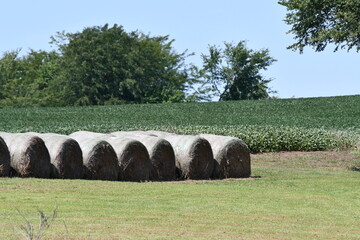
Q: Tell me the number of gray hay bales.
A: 8